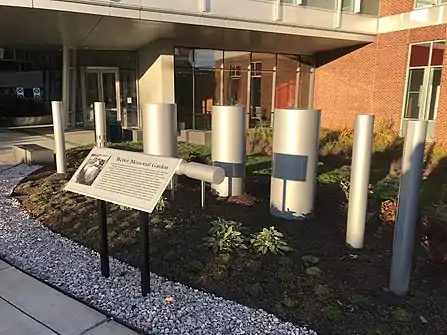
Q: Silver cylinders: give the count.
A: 8